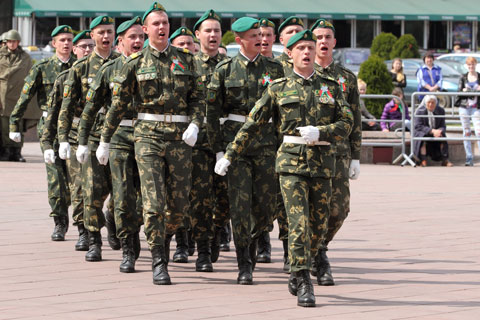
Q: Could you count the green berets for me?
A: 12